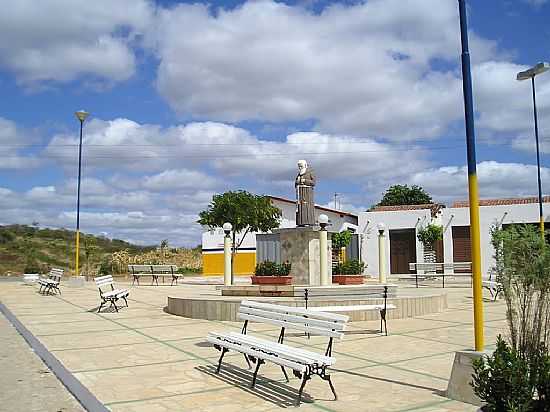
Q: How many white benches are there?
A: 7